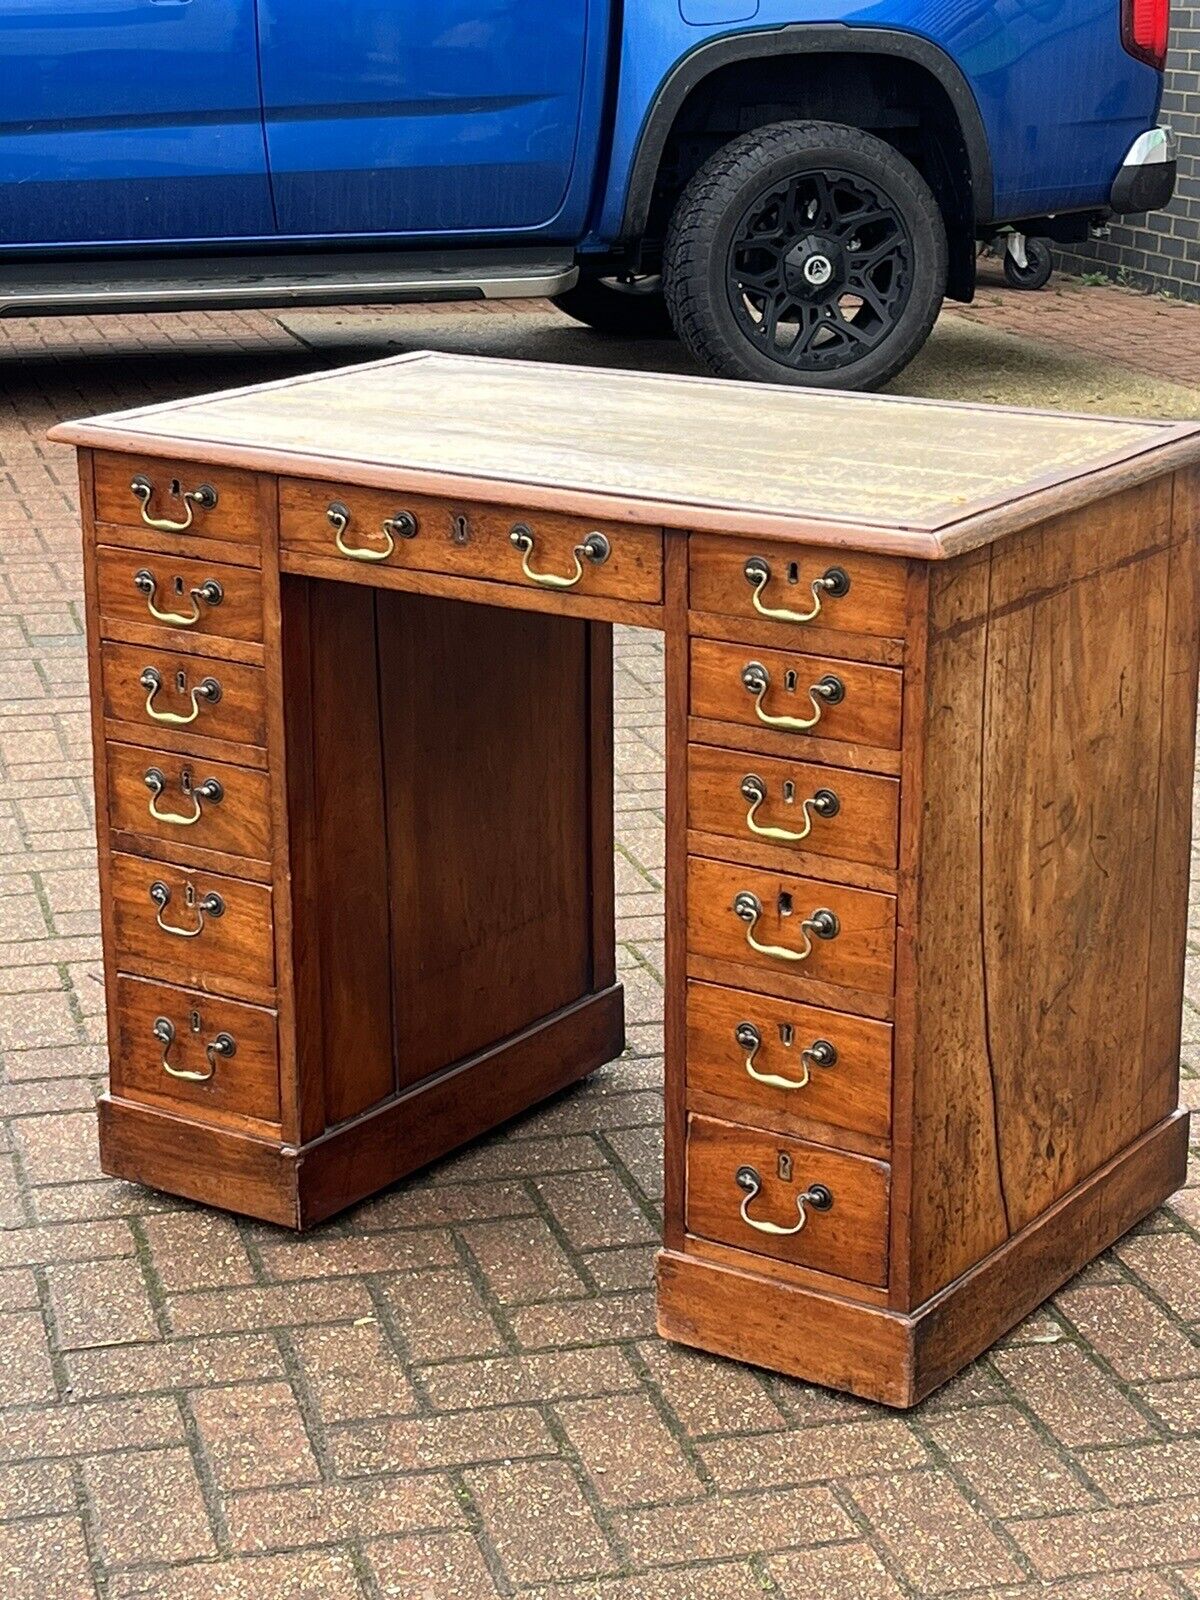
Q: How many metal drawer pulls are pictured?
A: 14